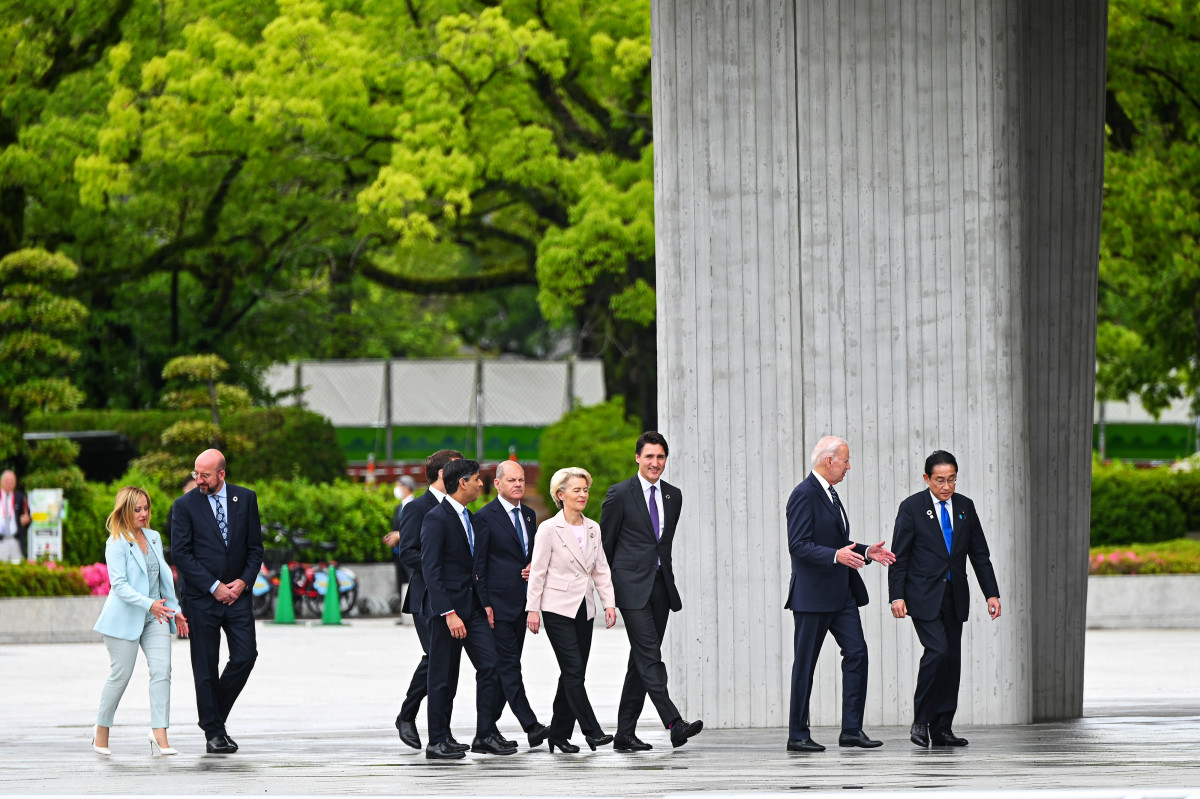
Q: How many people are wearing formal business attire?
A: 9